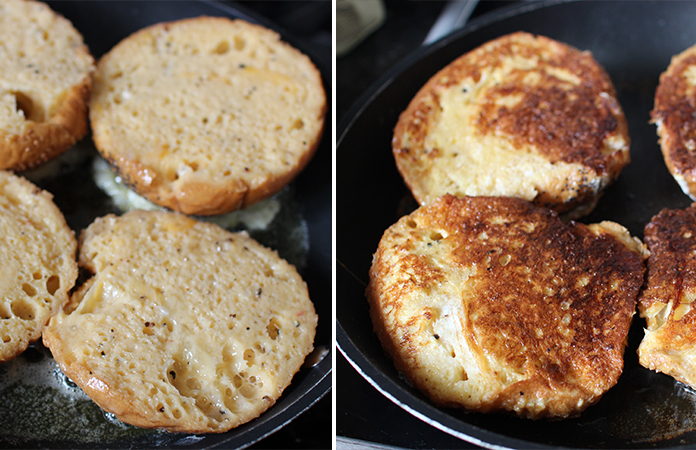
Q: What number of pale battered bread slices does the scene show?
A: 4